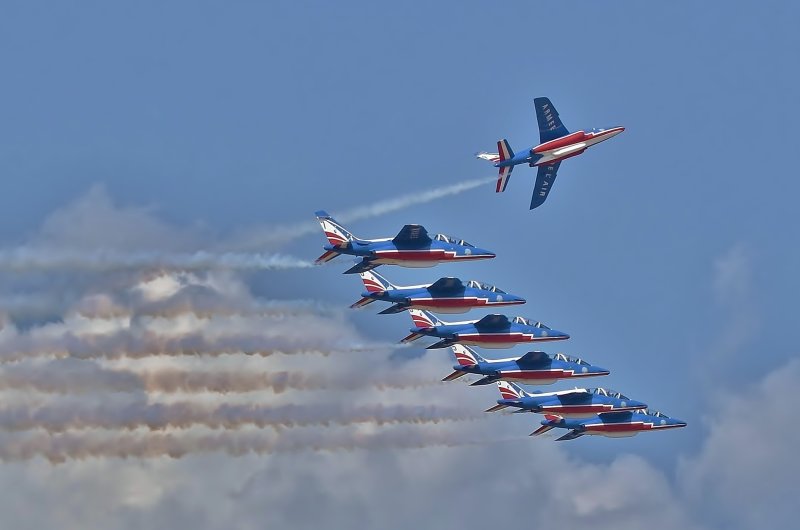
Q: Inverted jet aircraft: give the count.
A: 1